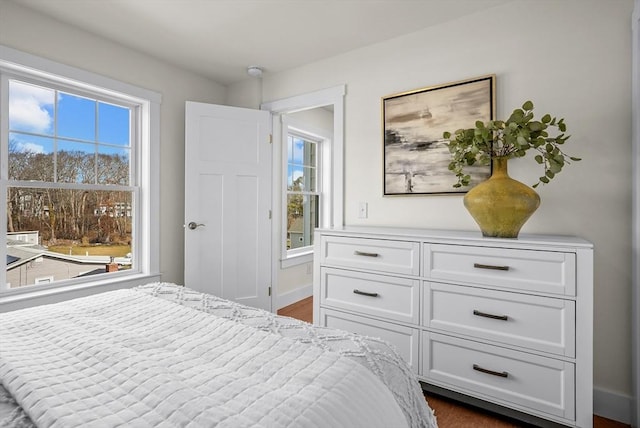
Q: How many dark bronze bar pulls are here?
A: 5